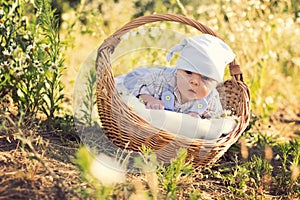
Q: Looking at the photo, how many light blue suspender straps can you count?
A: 2